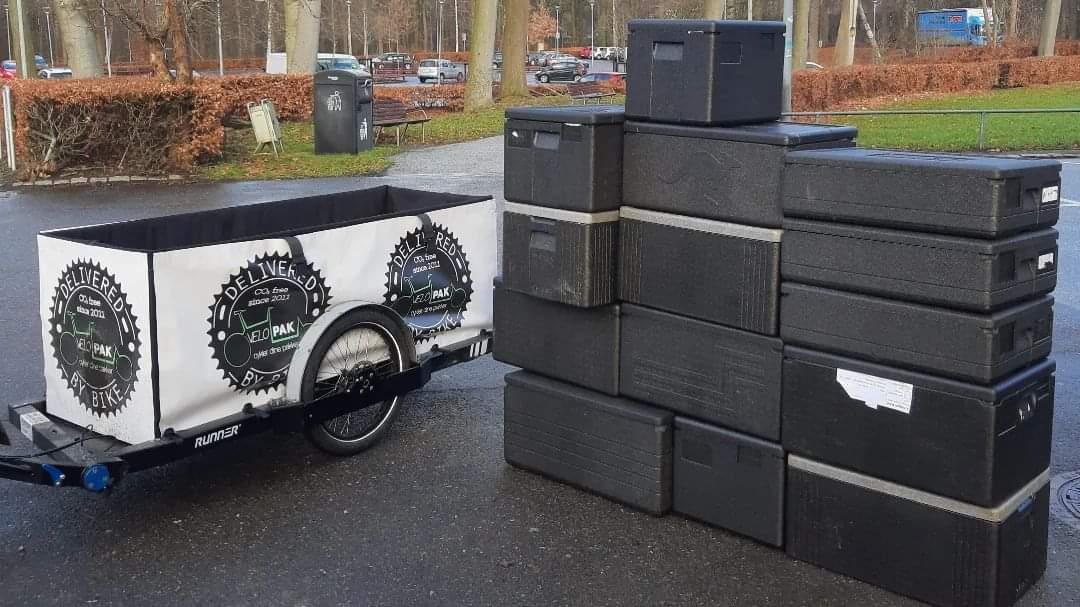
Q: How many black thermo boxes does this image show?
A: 14